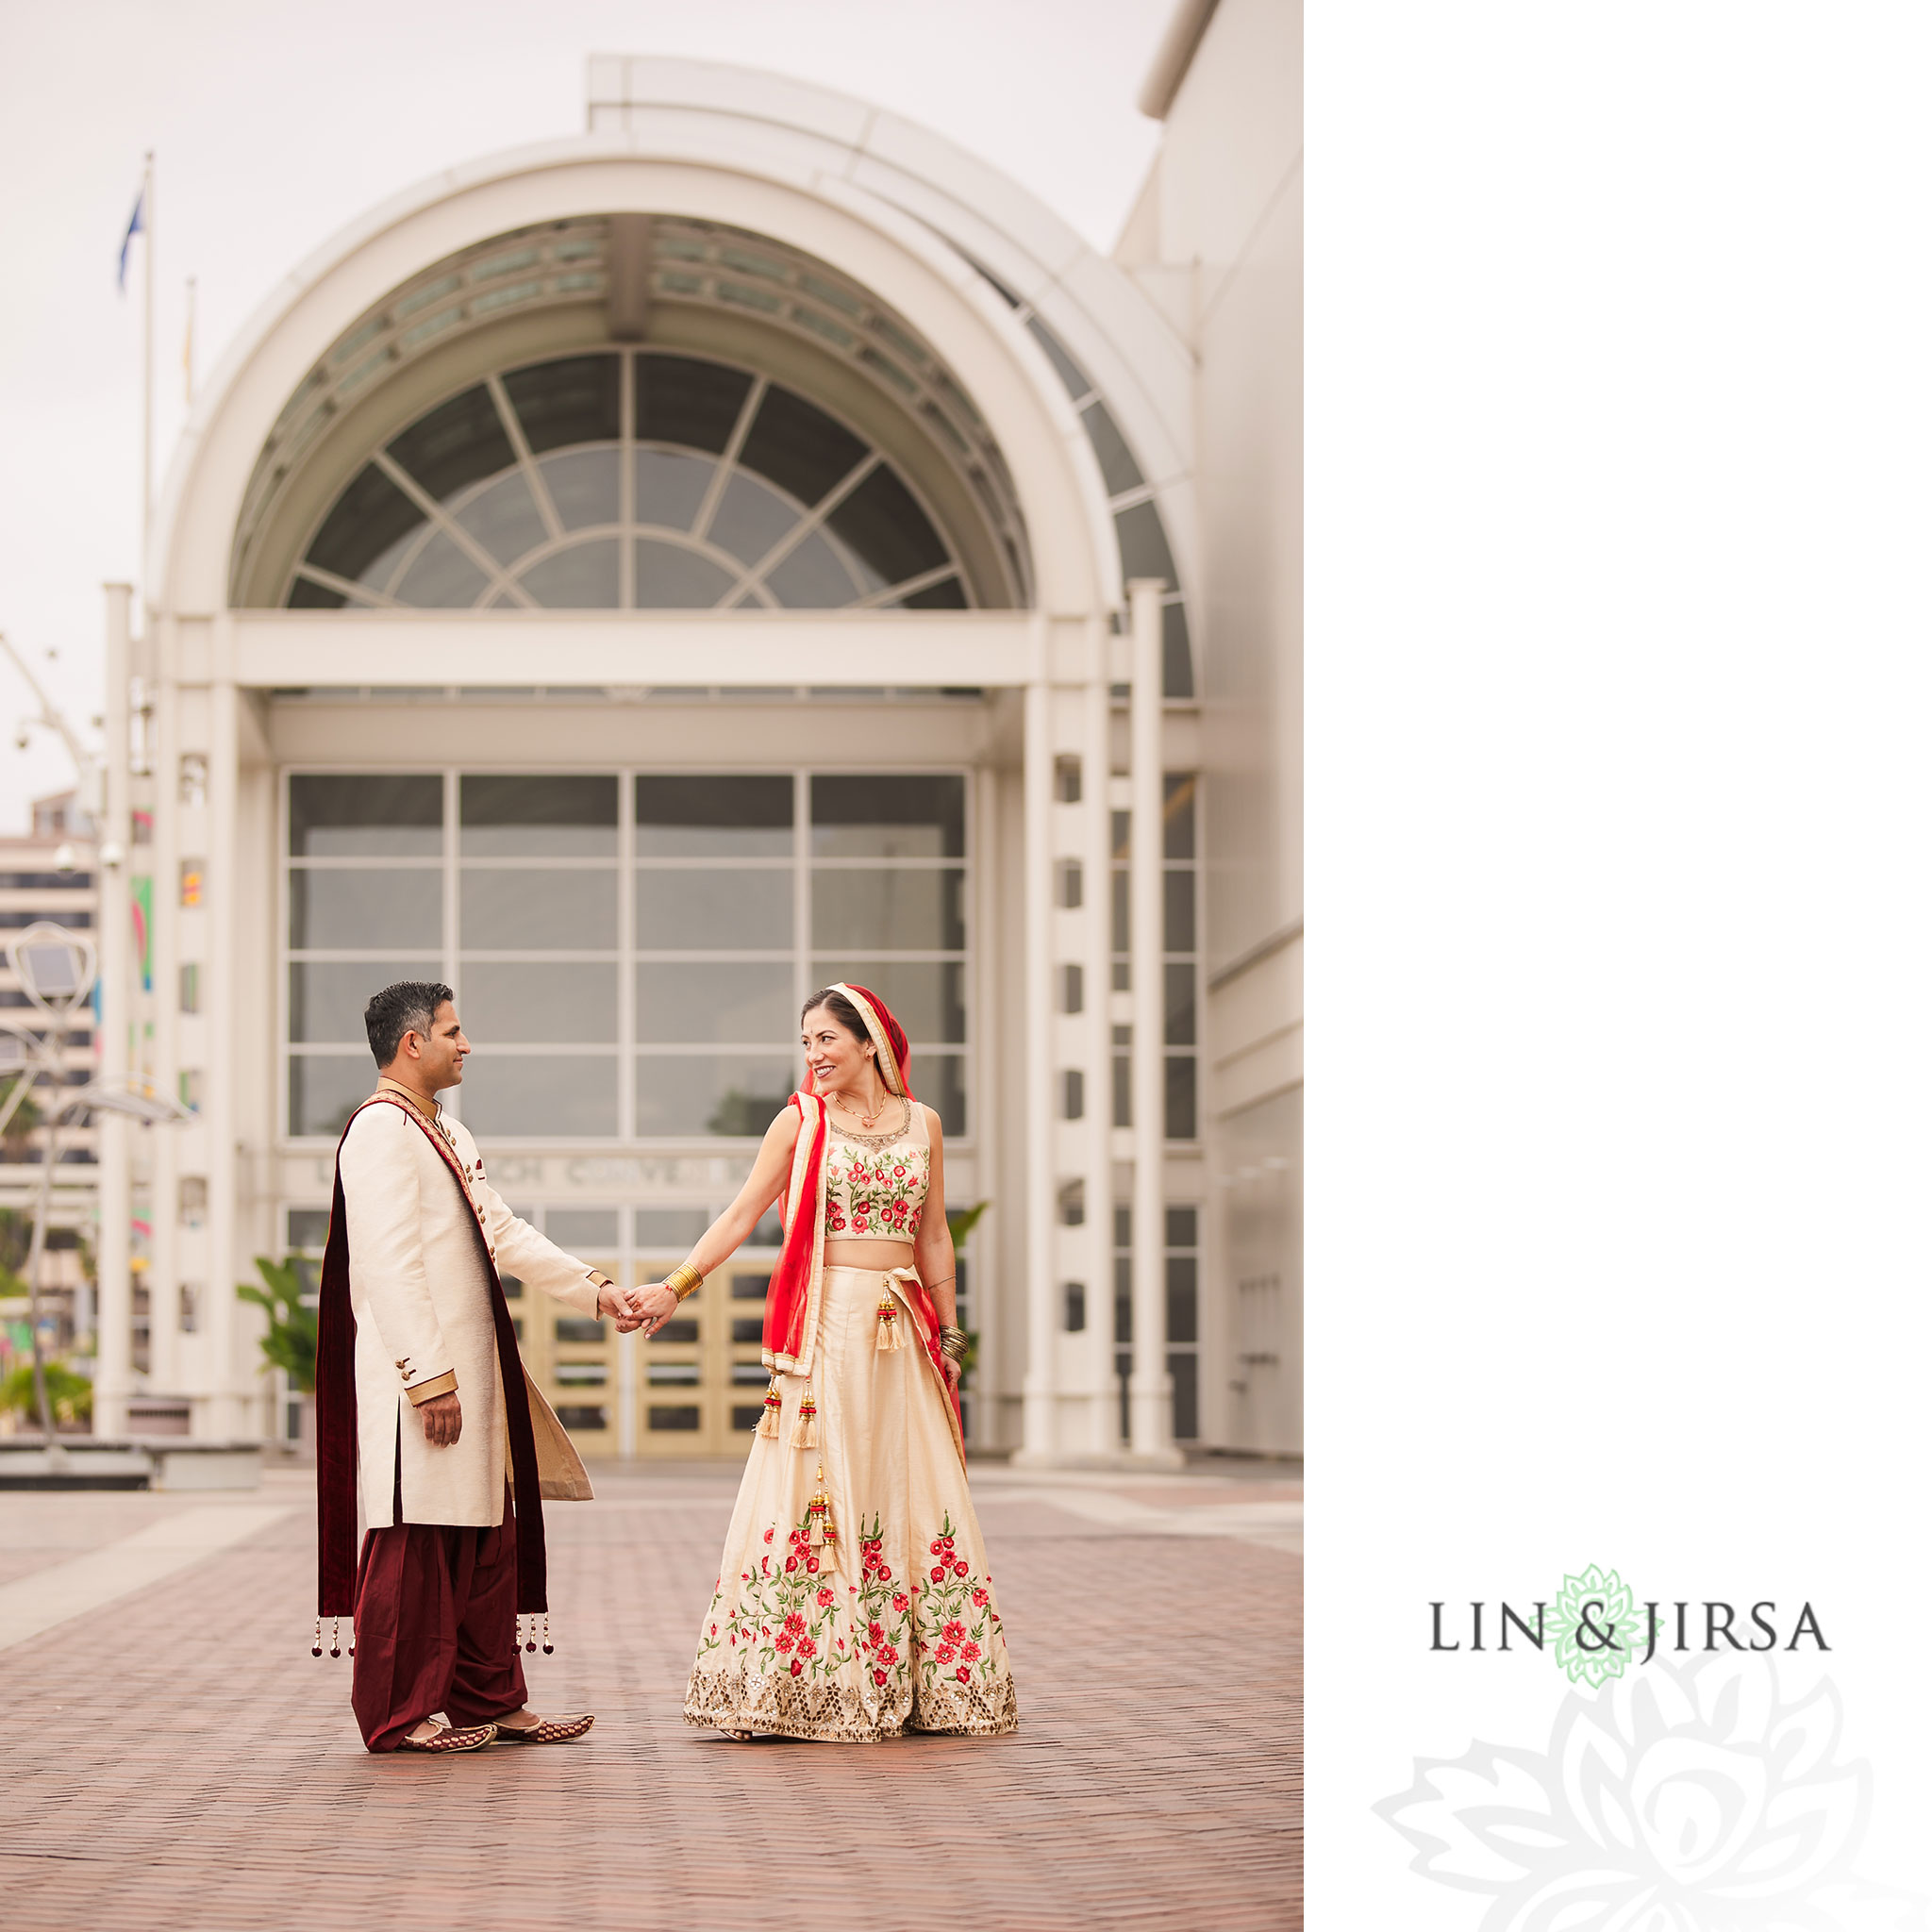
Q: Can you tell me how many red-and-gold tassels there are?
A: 5